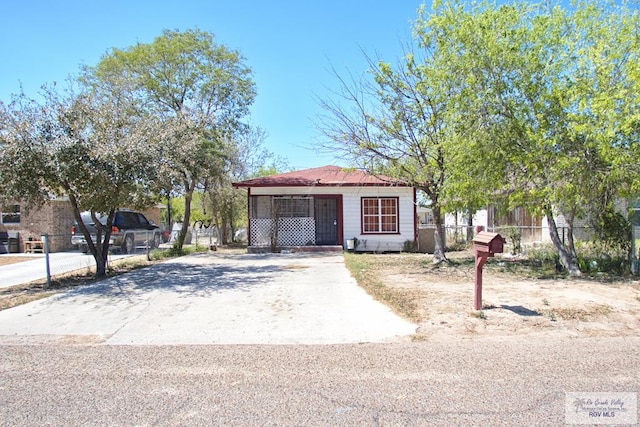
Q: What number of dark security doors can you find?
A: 1